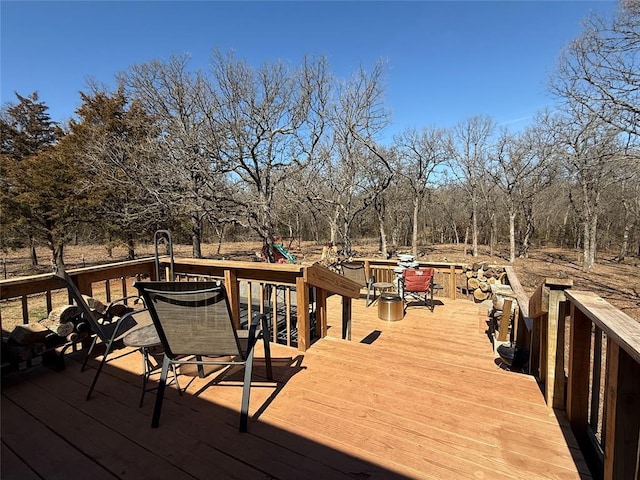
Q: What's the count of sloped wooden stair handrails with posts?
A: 2